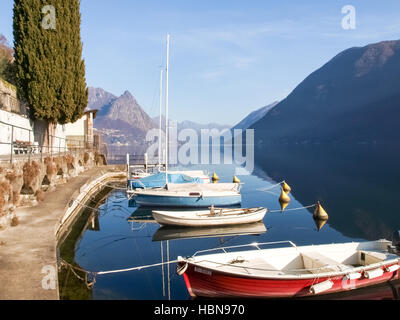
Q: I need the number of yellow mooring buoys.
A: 5